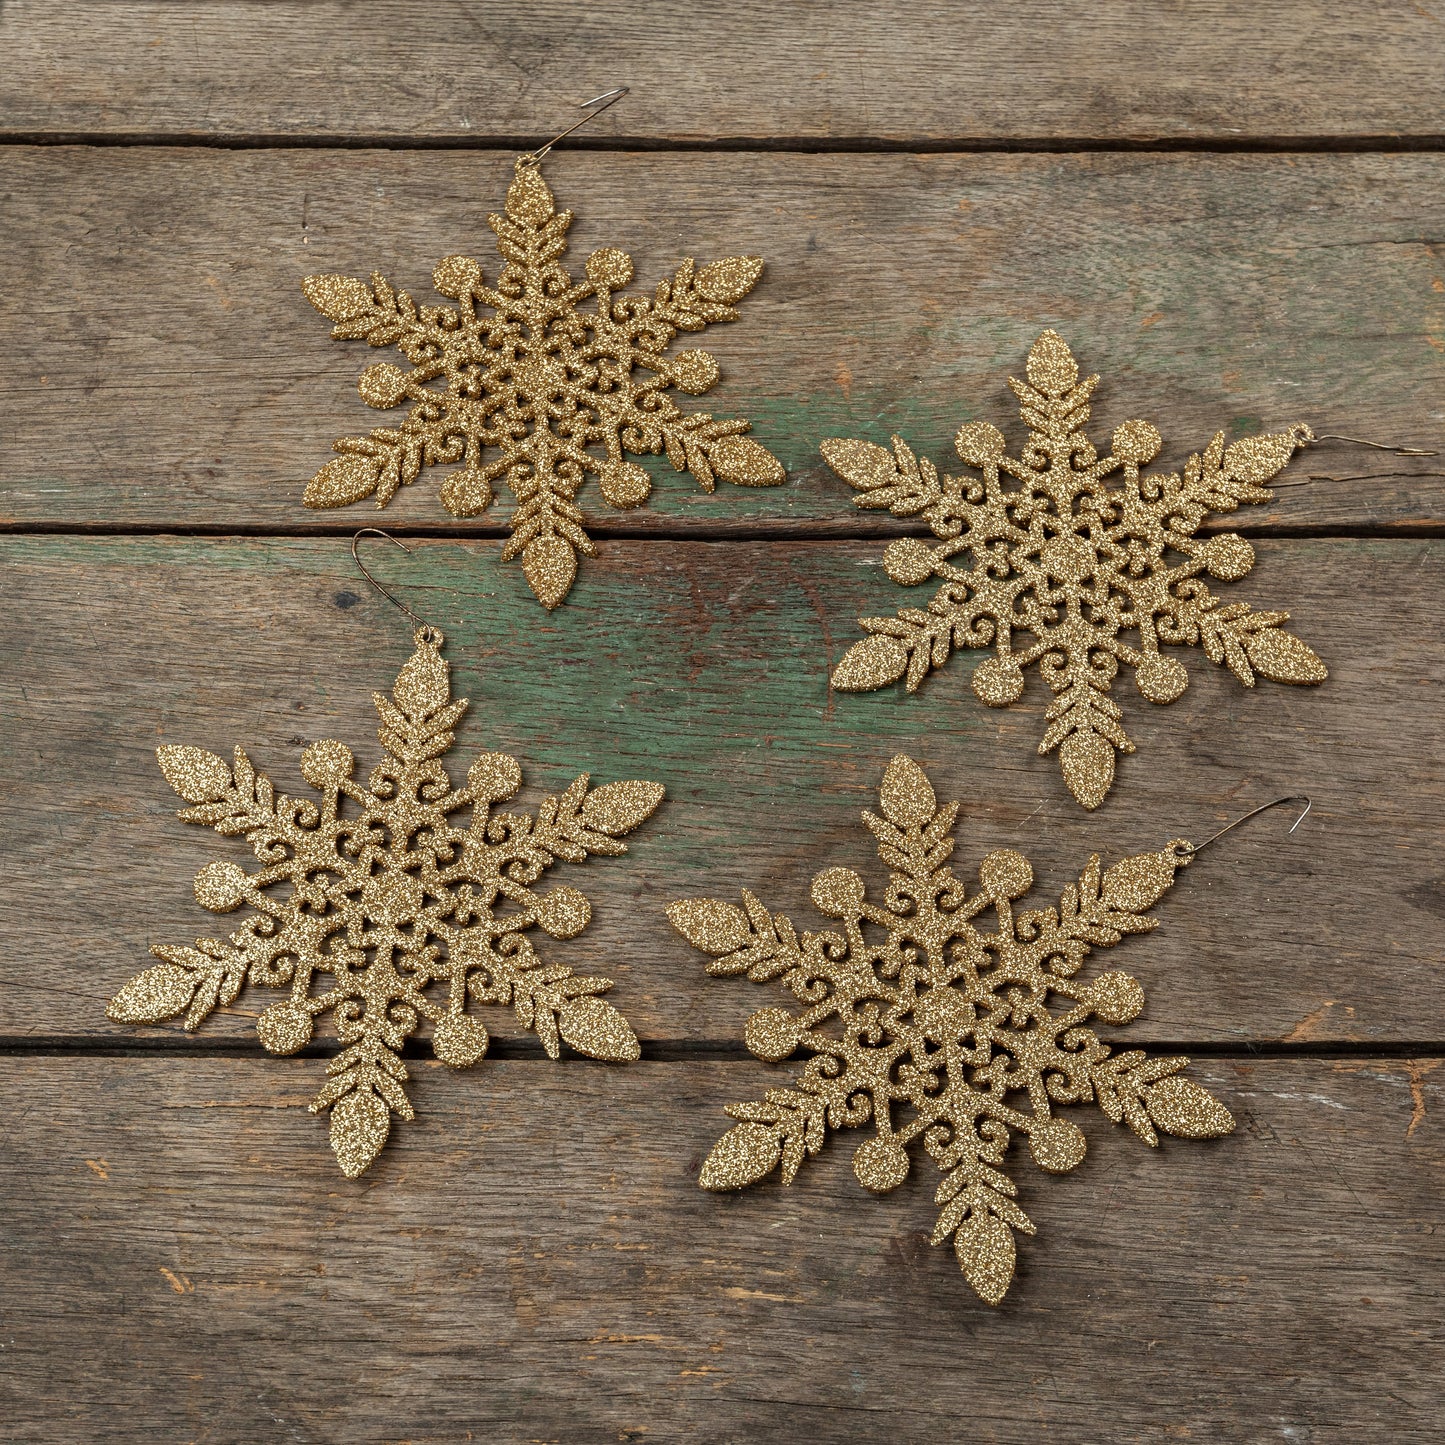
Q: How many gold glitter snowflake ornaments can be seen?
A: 4